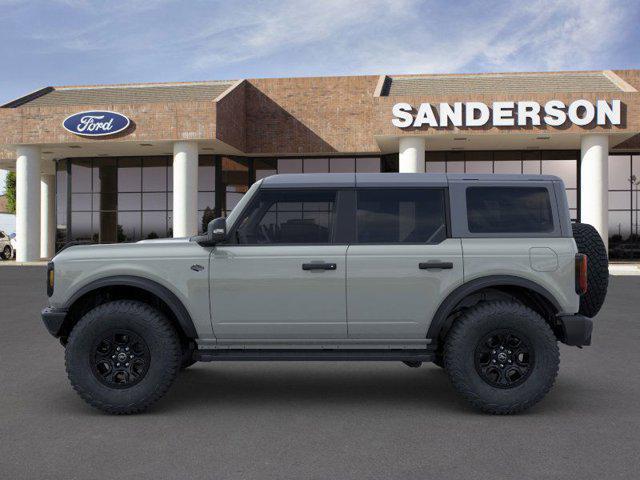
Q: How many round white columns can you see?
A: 5